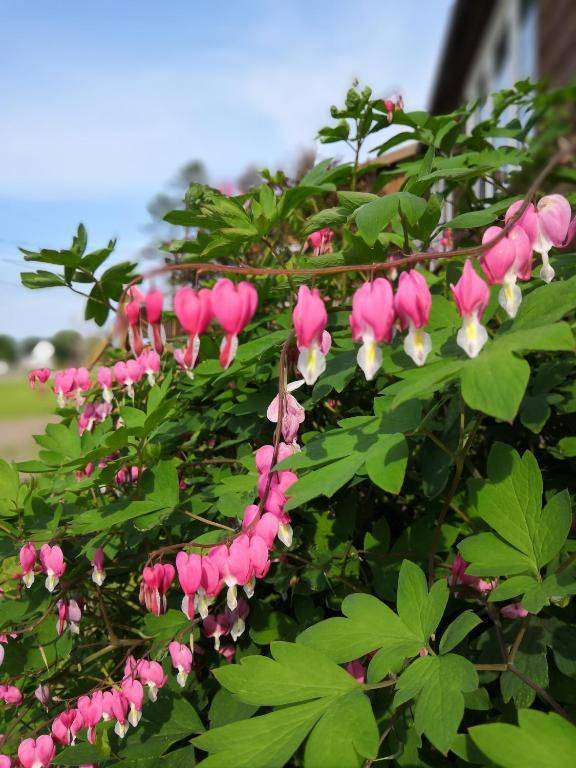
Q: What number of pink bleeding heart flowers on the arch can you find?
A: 10